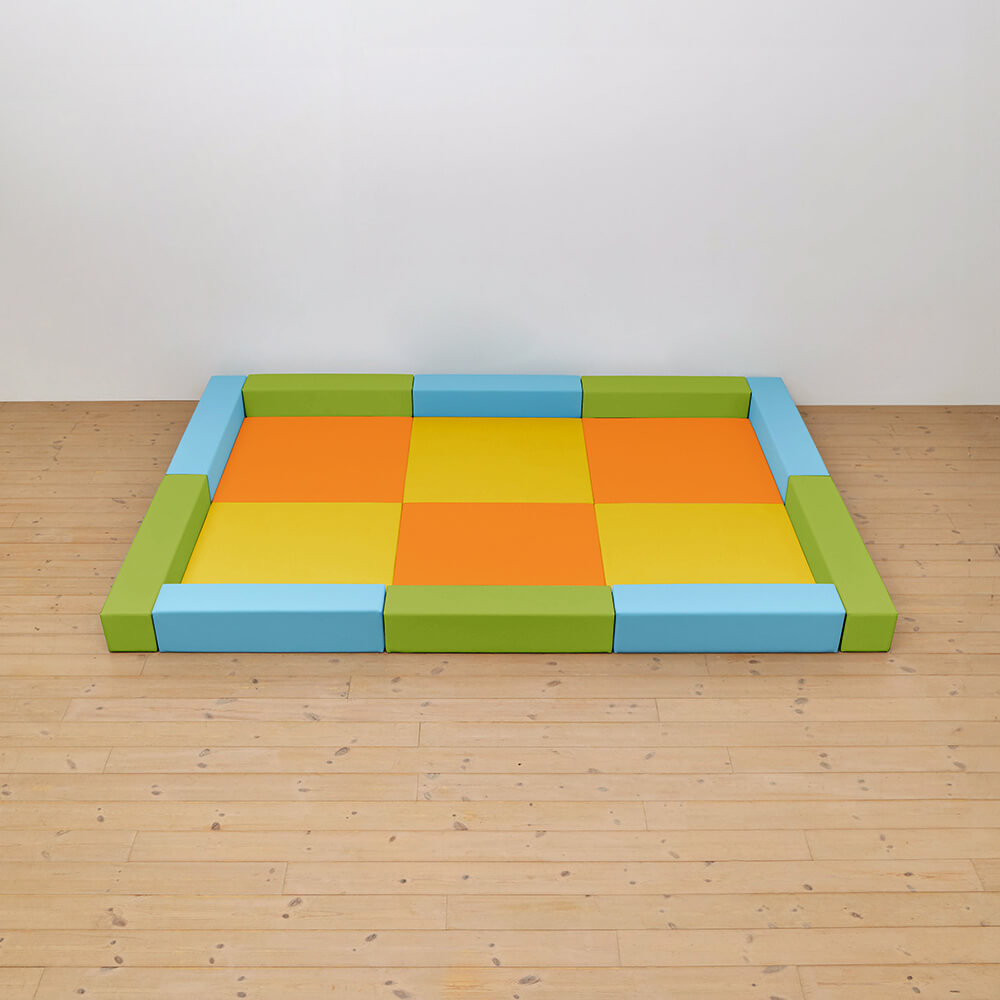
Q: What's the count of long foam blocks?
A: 10